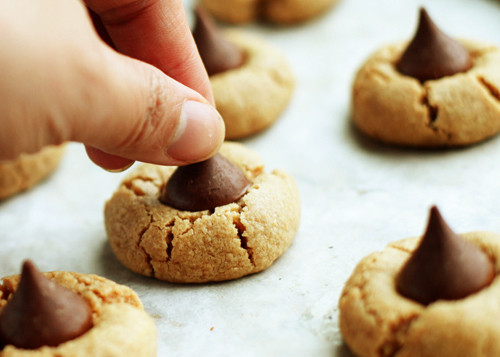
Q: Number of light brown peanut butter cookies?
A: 7